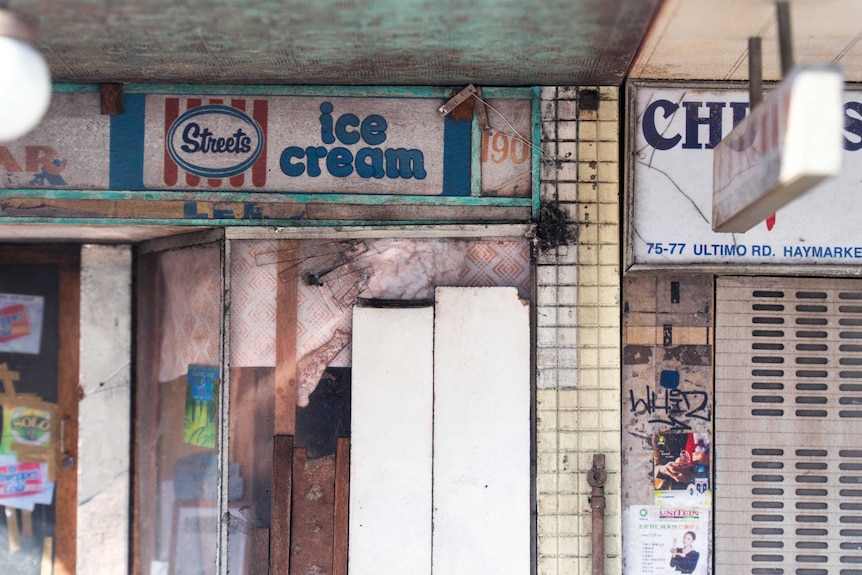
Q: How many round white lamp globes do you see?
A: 1